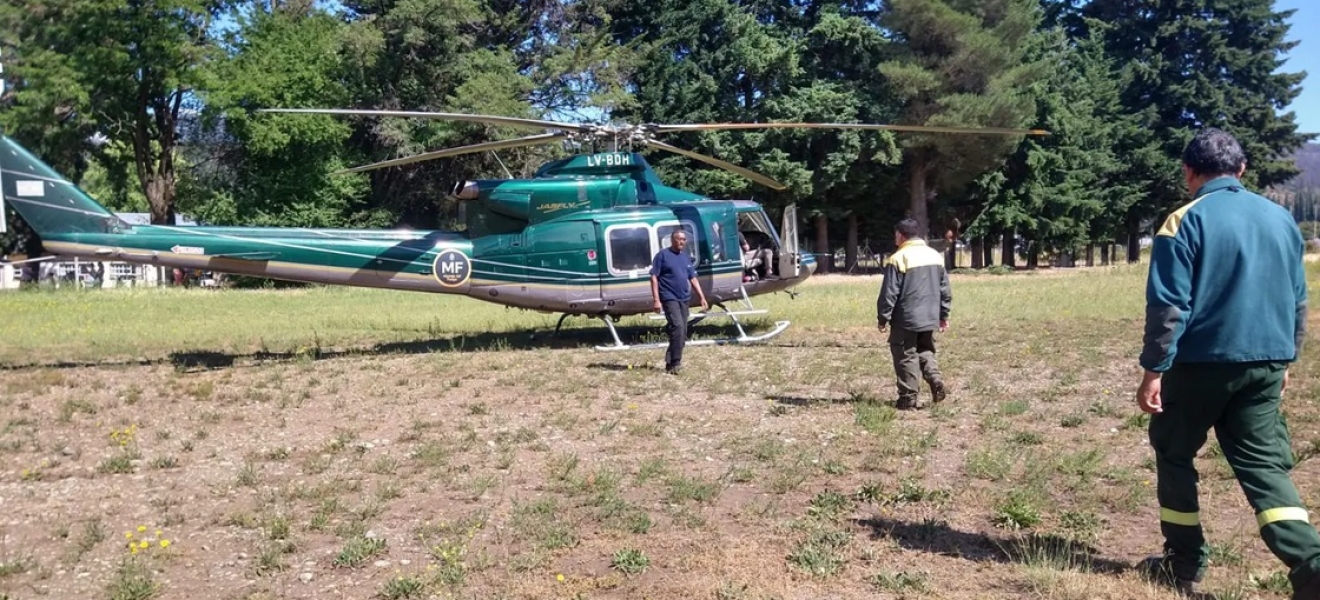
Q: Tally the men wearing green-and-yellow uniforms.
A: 2